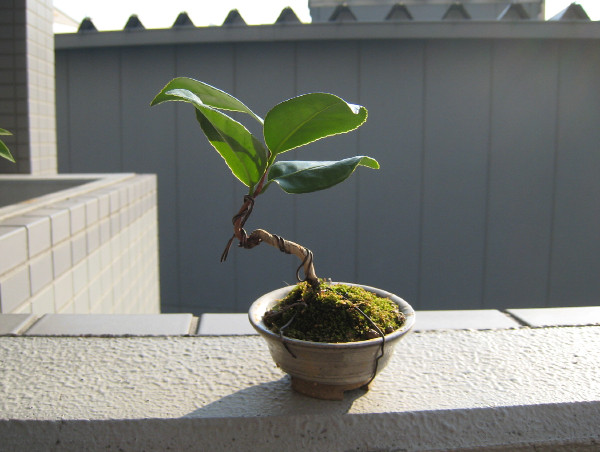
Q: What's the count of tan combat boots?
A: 0